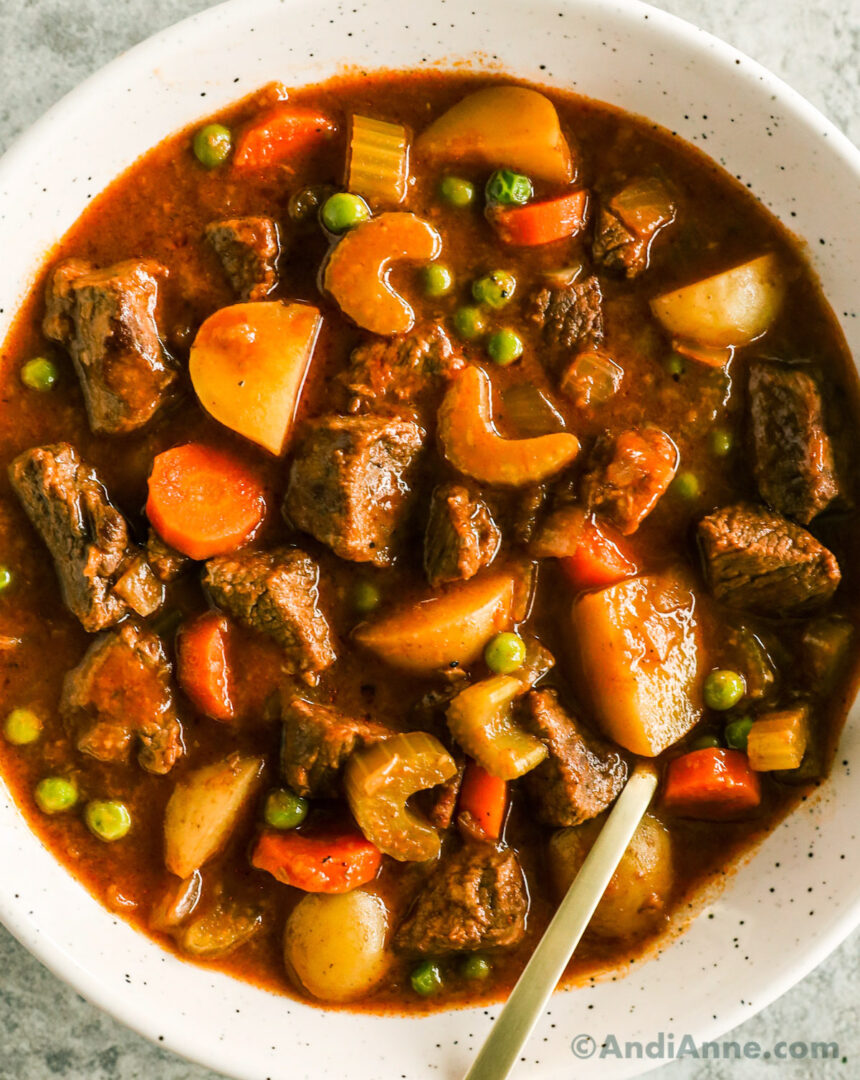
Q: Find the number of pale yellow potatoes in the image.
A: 8